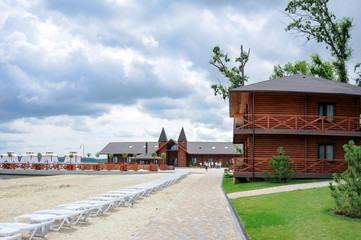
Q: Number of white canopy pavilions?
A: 4